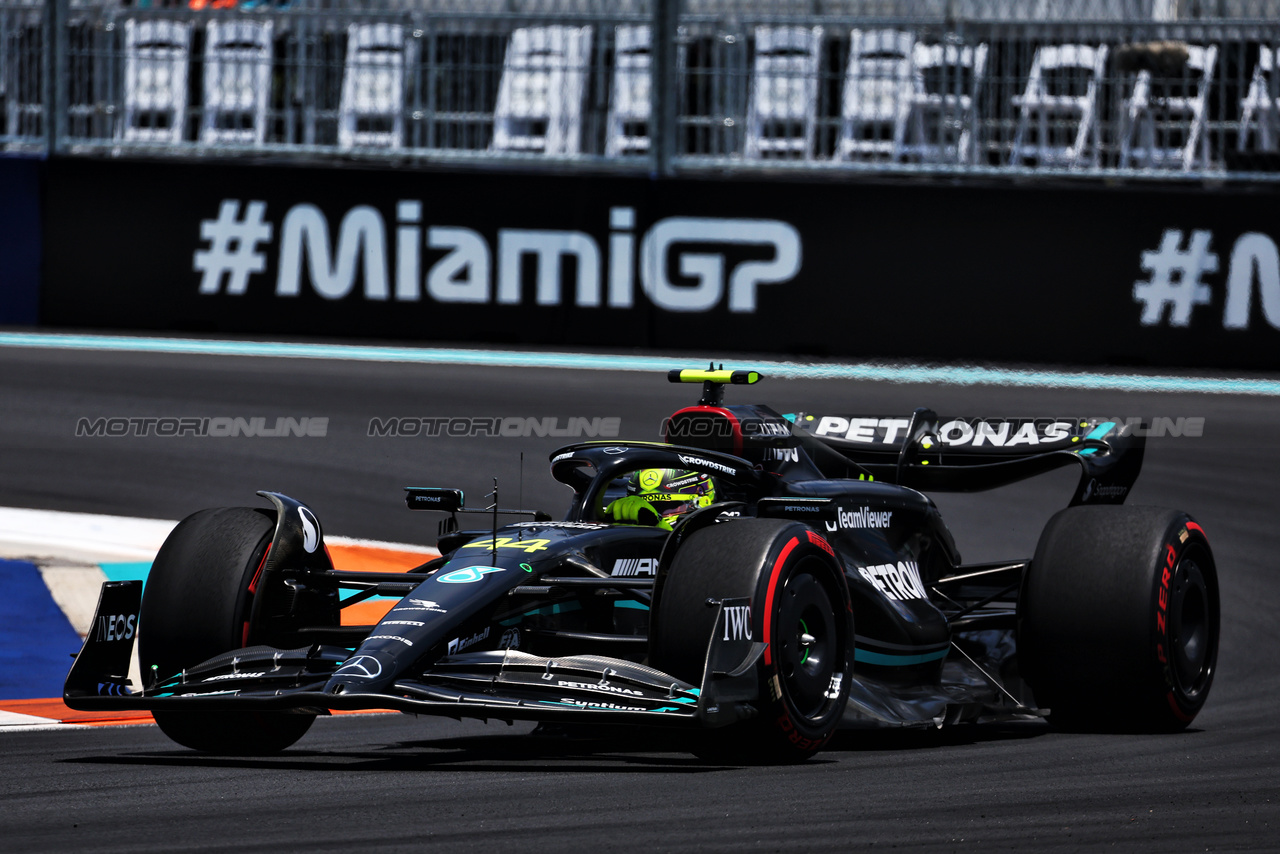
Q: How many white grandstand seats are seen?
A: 11